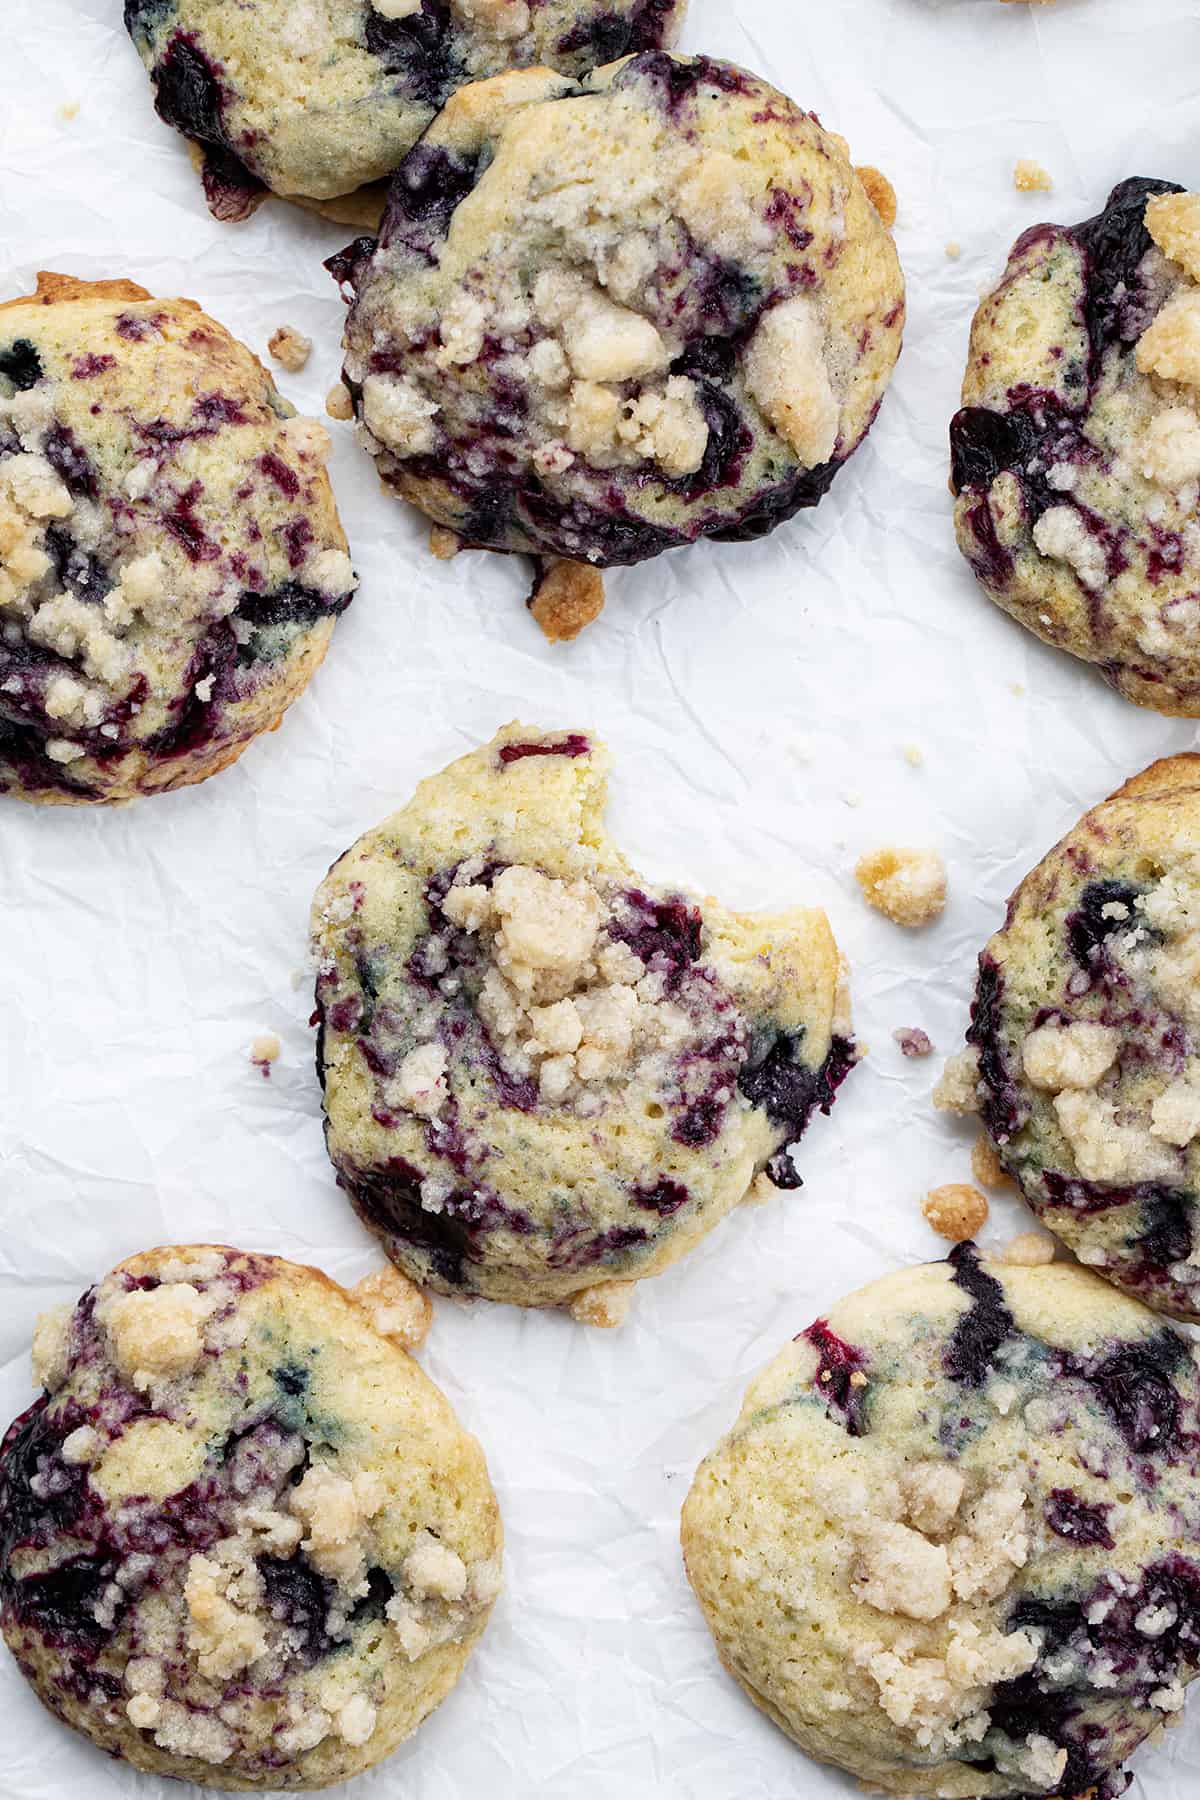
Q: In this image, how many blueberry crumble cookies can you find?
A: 8